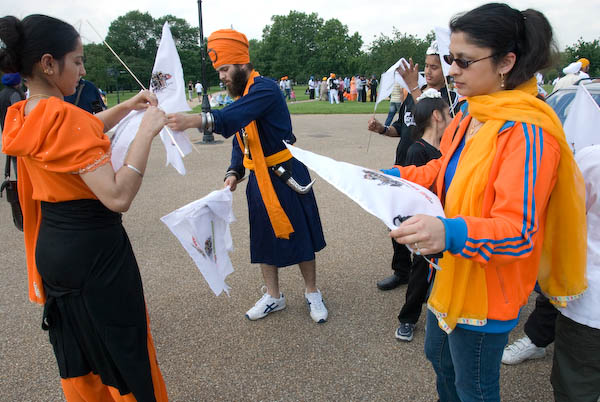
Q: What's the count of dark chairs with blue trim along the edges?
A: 0